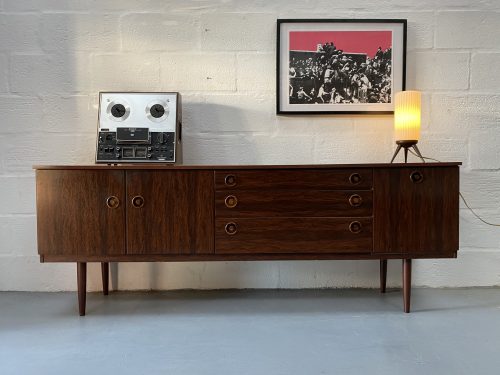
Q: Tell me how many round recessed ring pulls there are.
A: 9